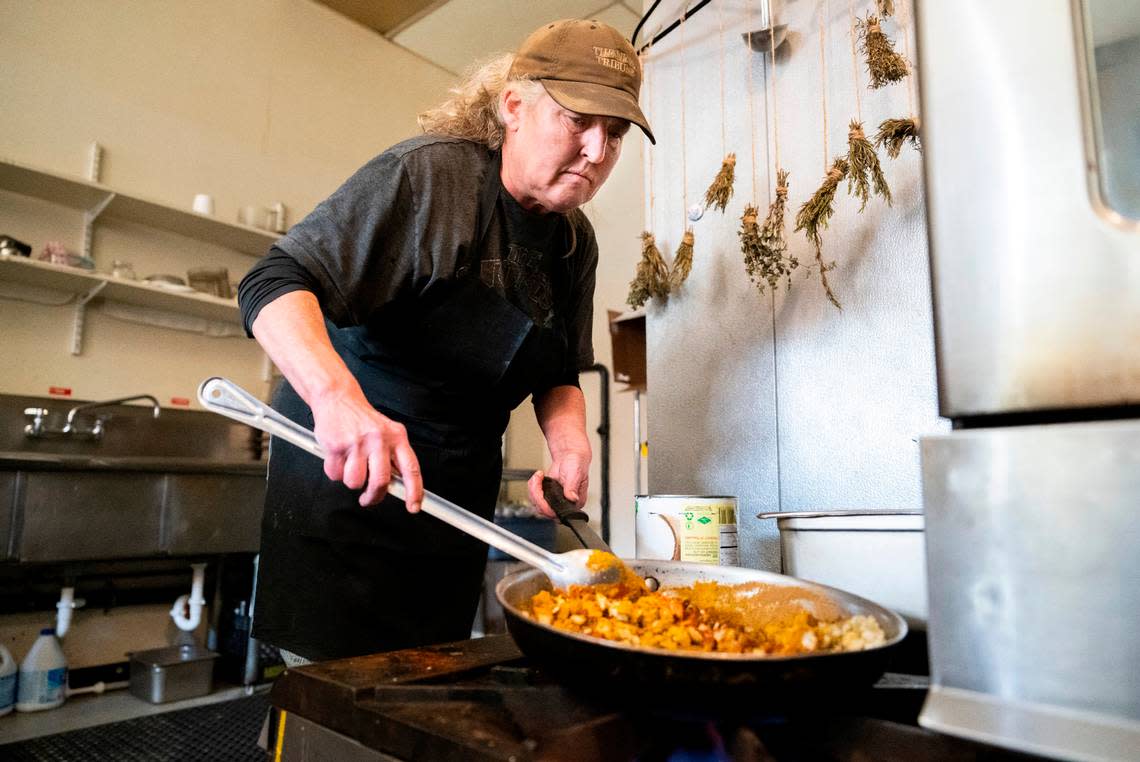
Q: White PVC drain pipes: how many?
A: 2